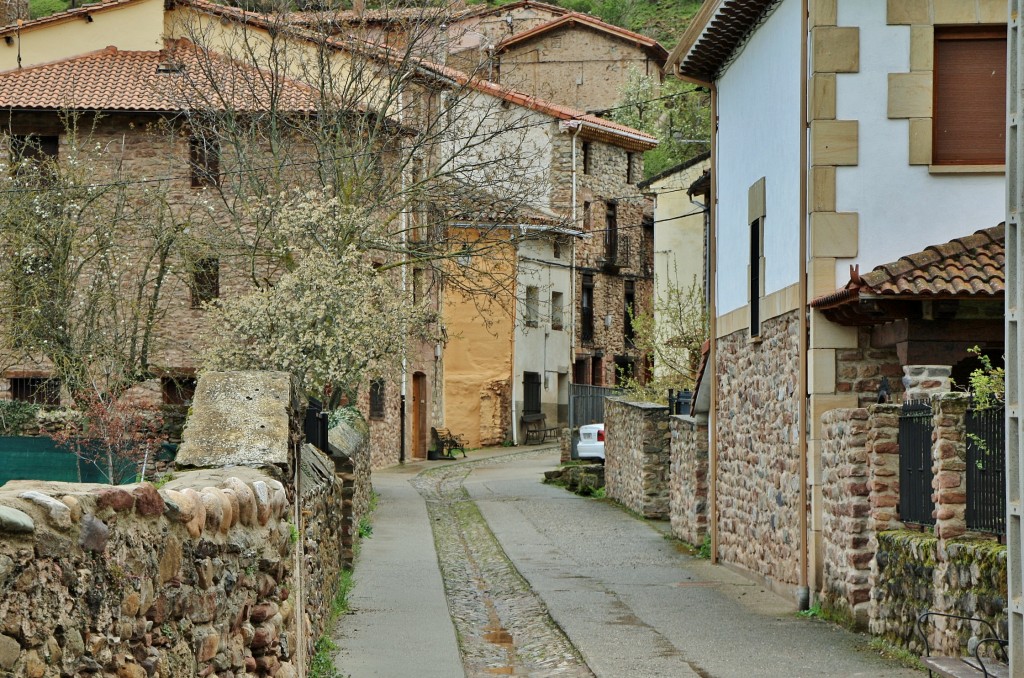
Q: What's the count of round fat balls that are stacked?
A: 0